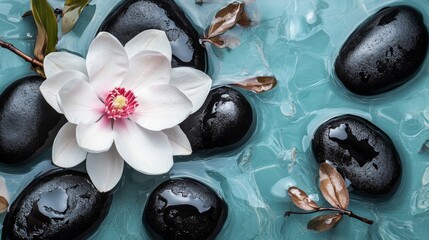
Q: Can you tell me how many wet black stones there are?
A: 7